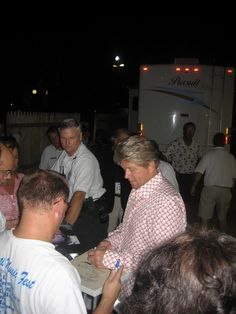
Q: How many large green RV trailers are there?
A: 0